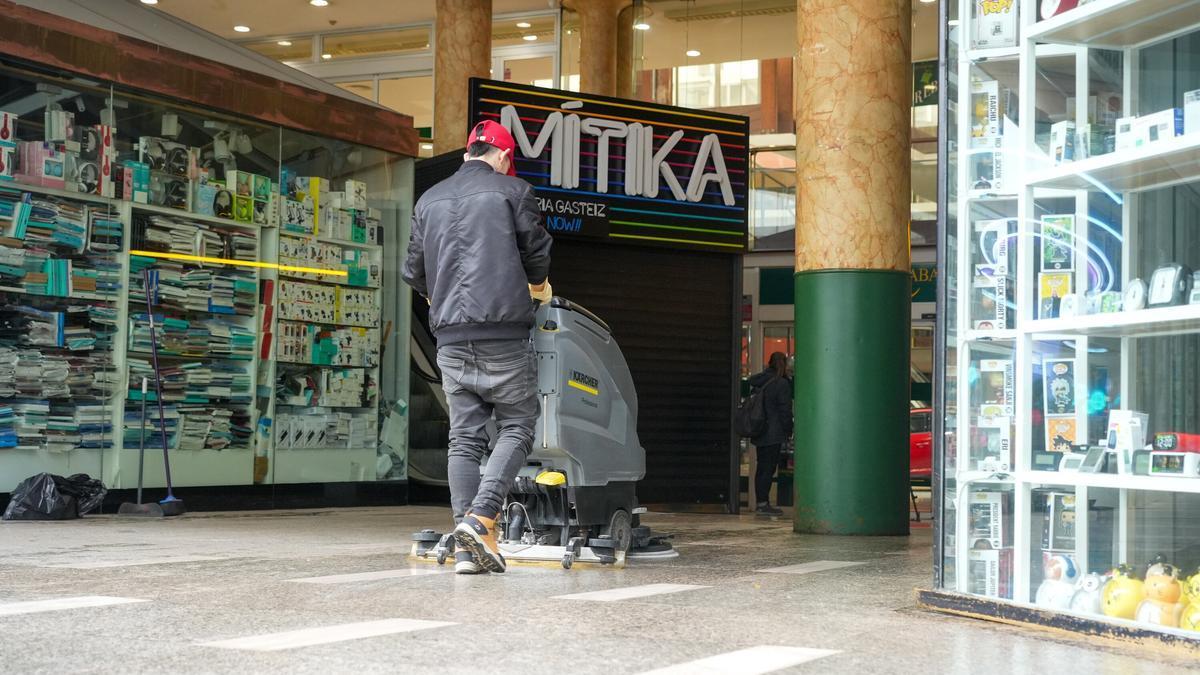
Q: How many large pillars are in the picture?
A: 3